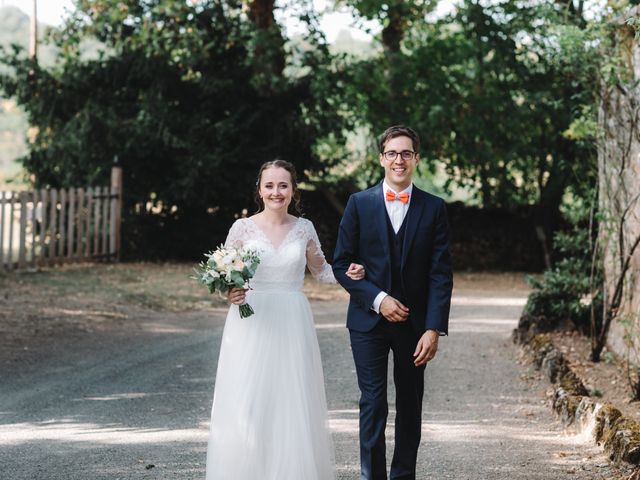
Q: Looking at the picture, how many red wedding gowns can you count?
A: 0